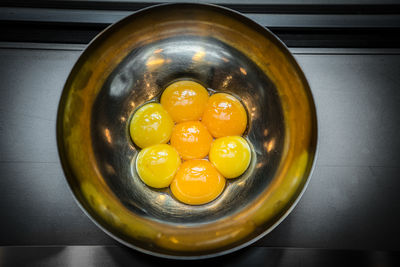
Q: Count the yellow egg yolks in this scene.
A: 3